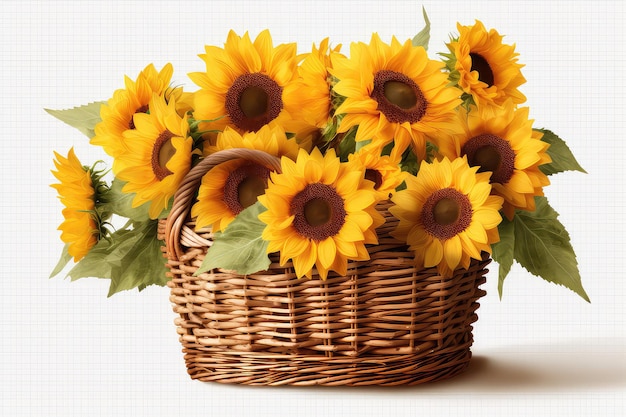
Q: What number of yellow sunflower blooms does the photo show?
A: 12